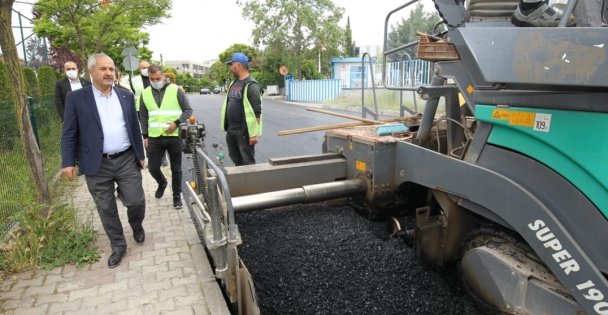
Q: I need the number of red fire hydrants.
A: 0